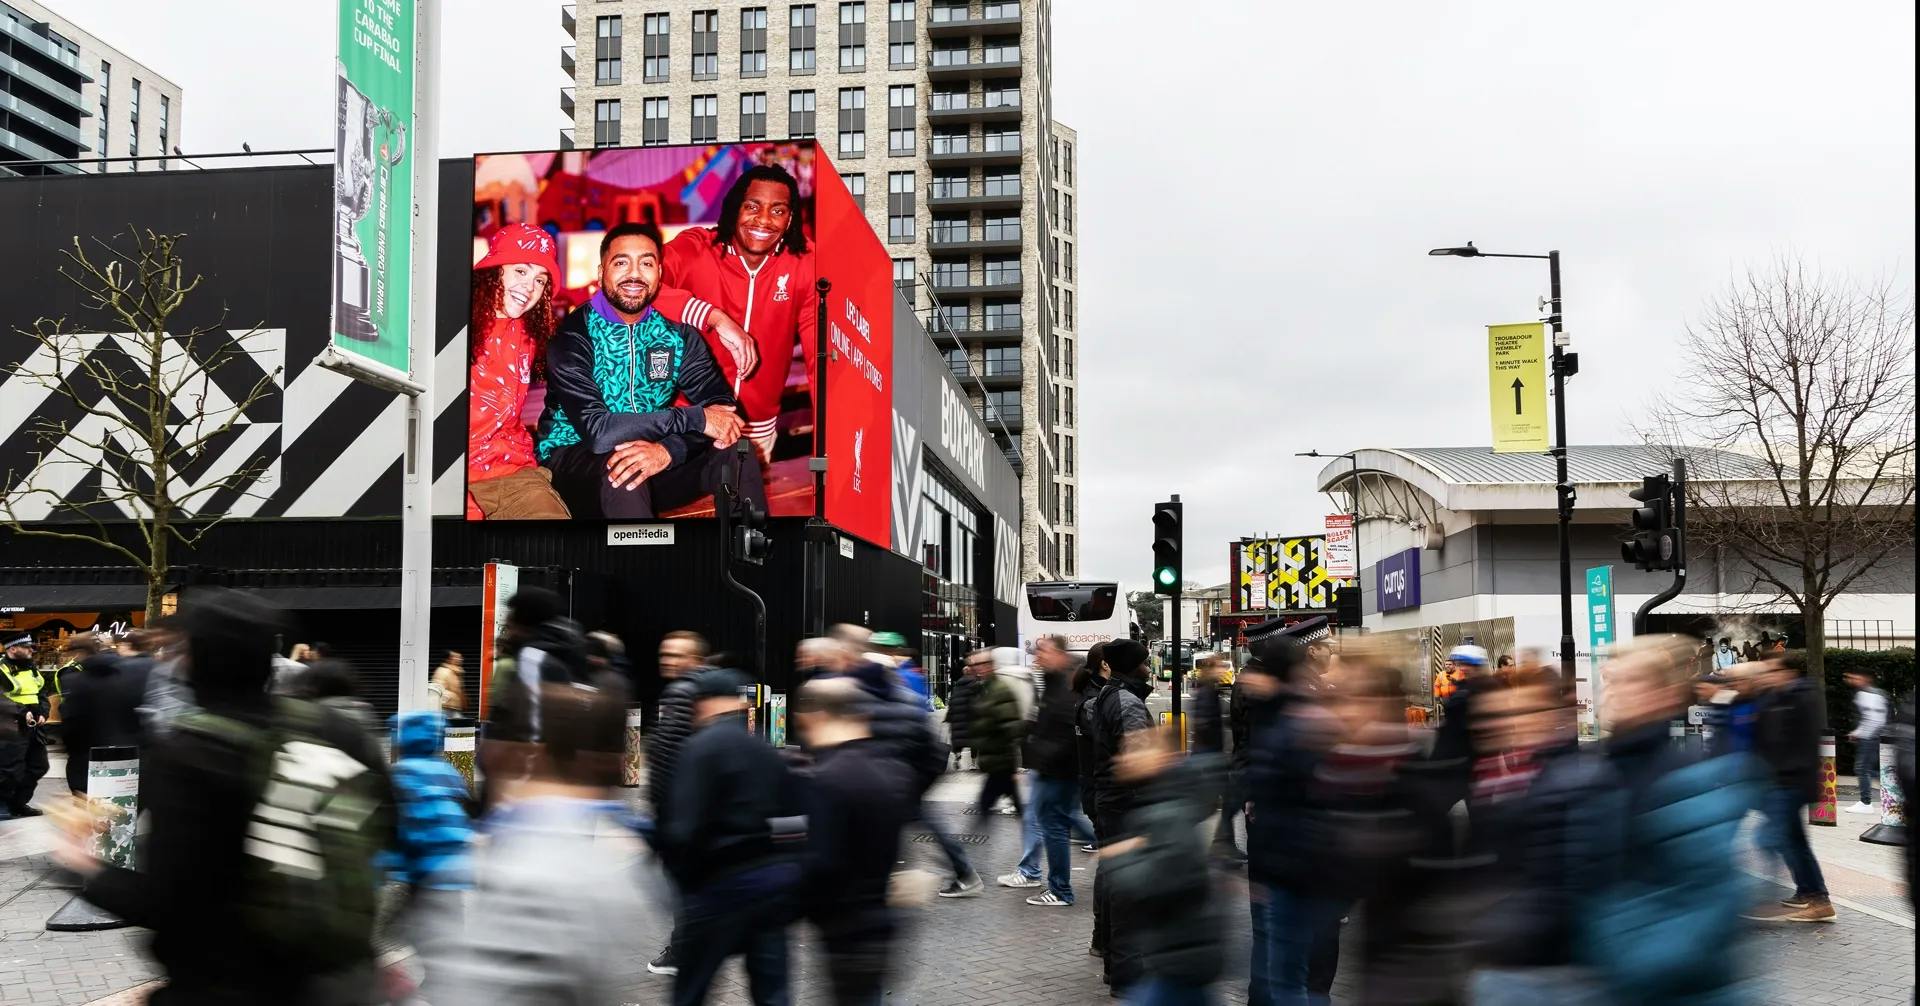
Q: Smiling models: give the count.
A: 3